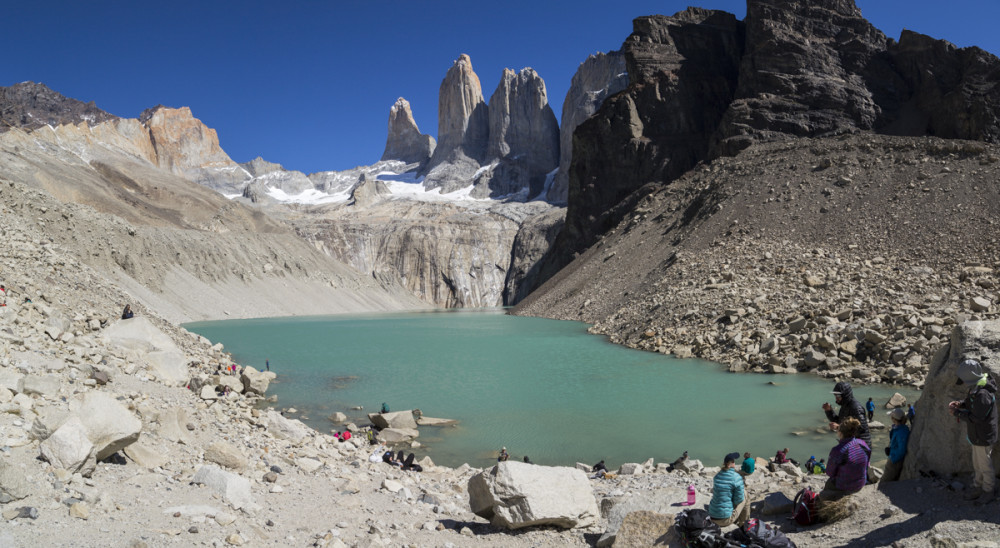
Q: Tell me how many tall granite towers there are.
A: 3